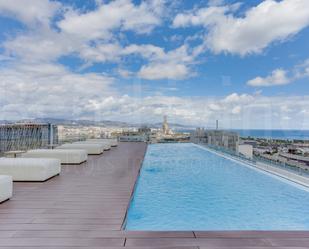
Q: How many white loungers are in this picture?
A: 6